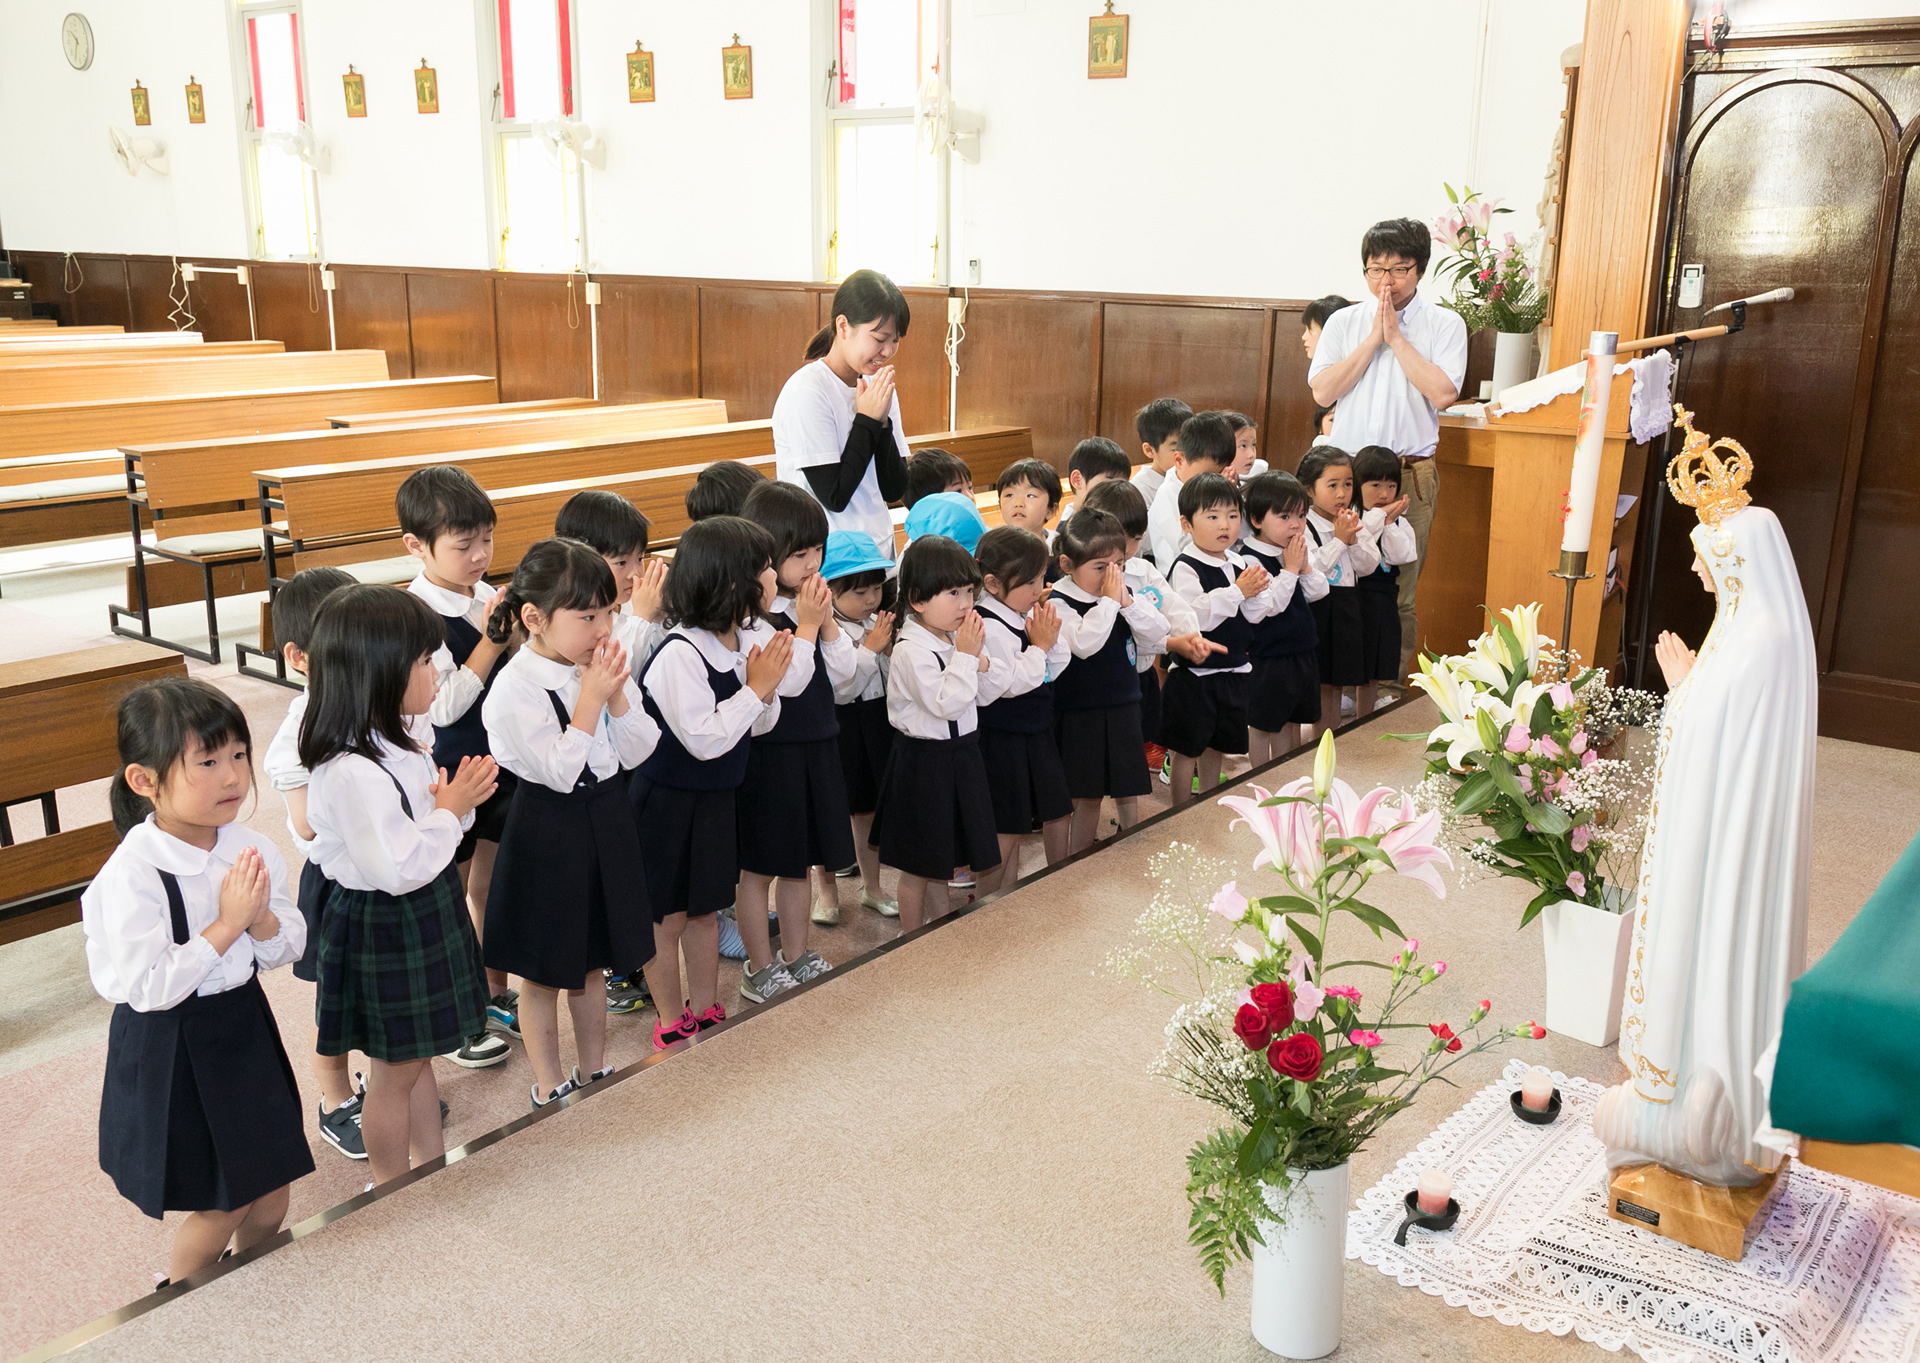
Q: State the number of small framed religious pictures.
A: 7